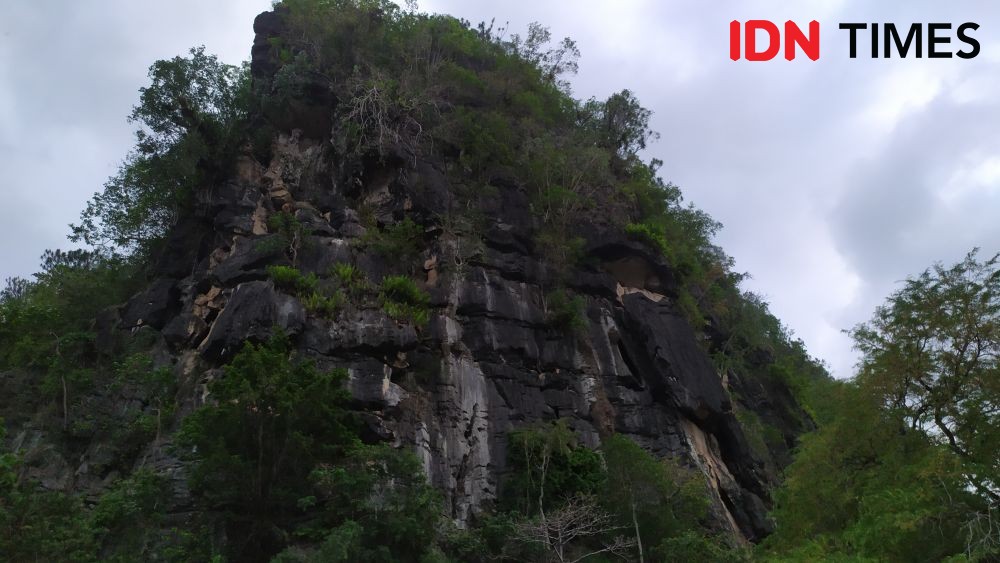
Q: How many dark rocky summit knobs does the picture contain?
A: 1